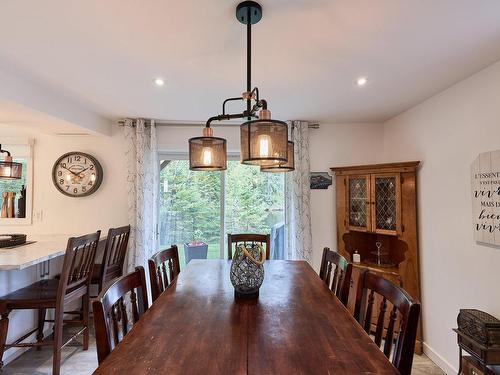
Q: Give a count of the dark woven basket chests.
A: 1